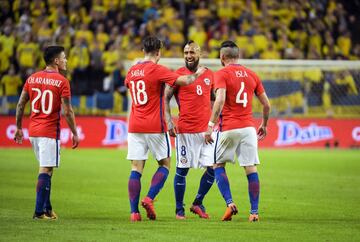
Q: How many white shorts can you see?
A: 4